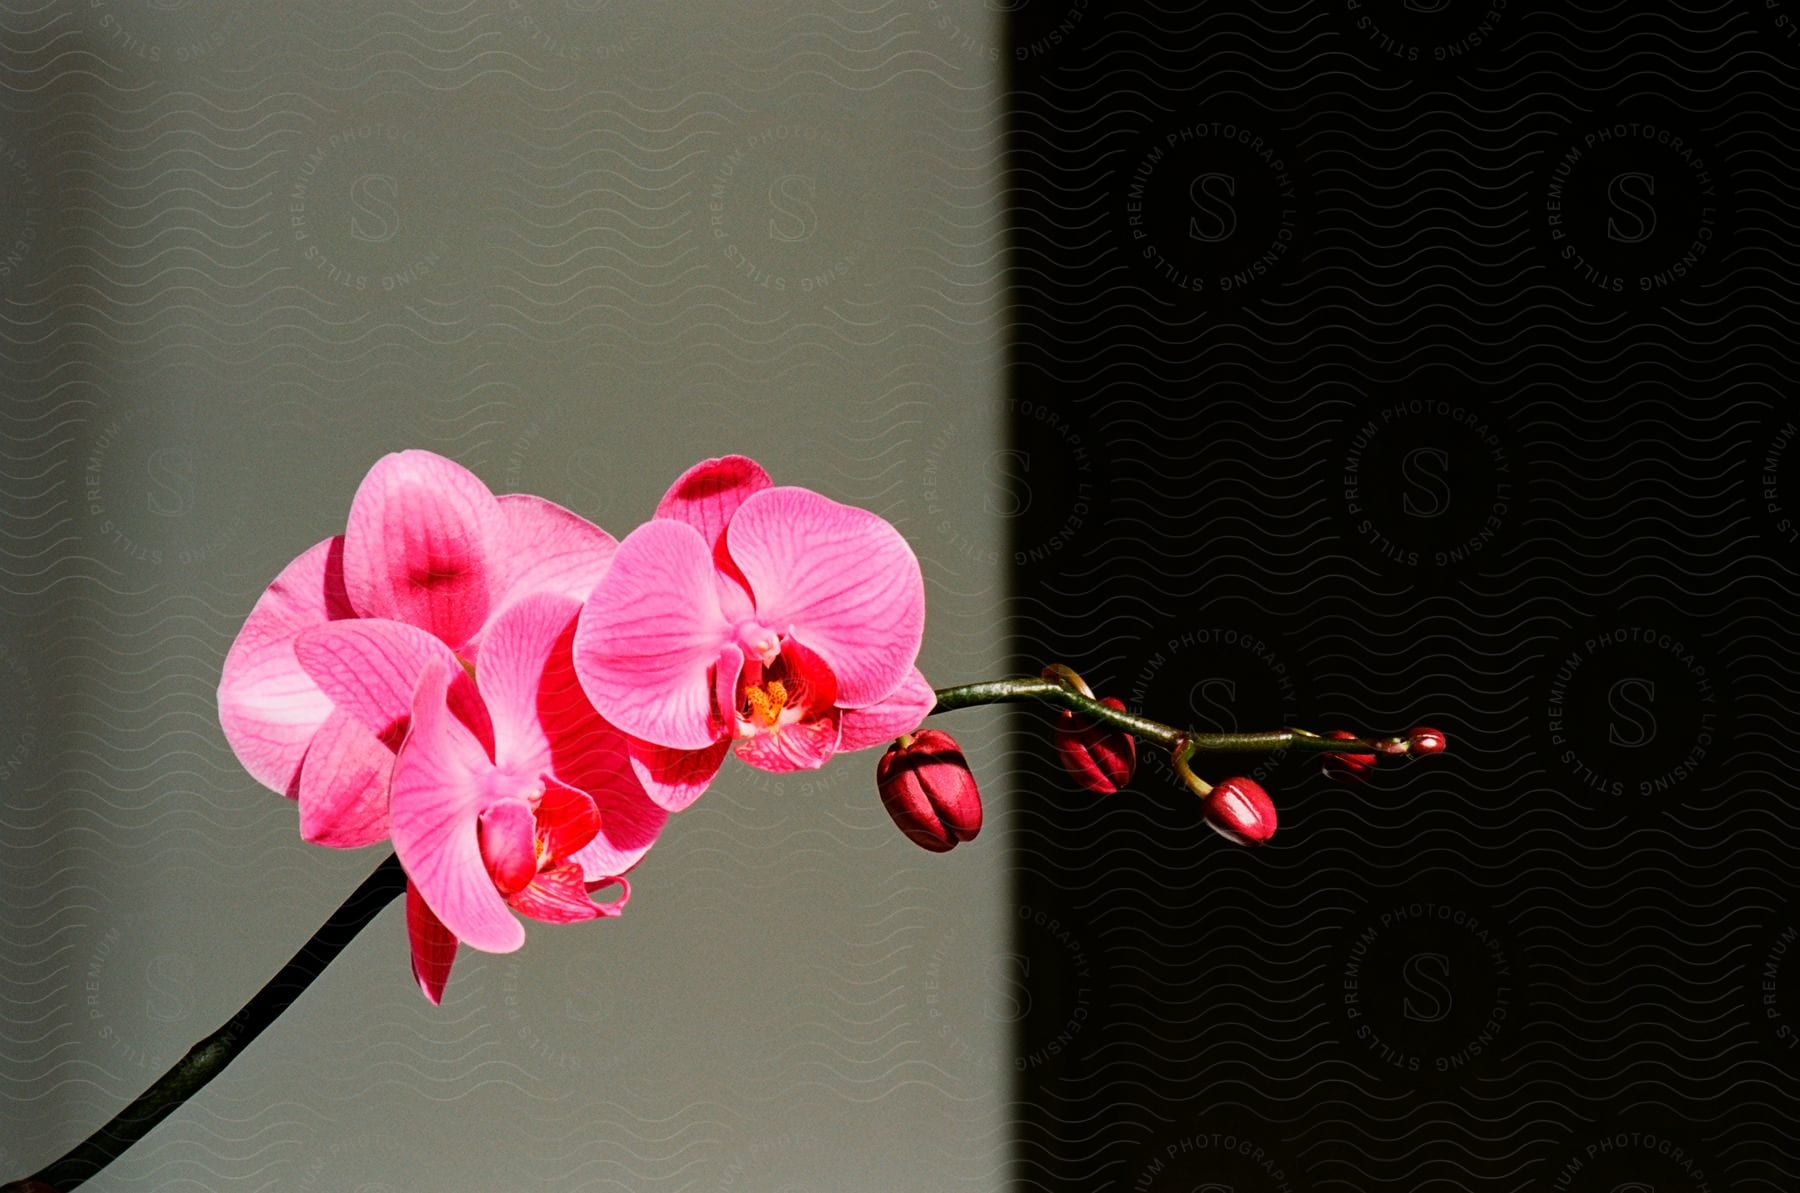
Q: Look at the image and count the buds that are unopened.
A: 5